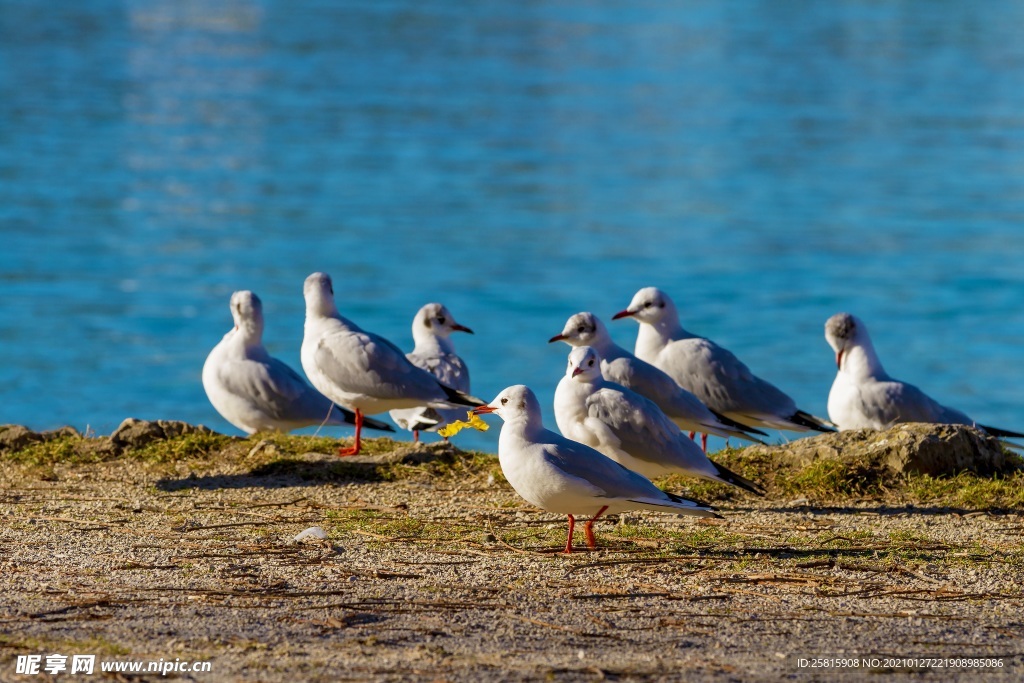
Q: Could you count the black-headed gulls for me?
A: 8